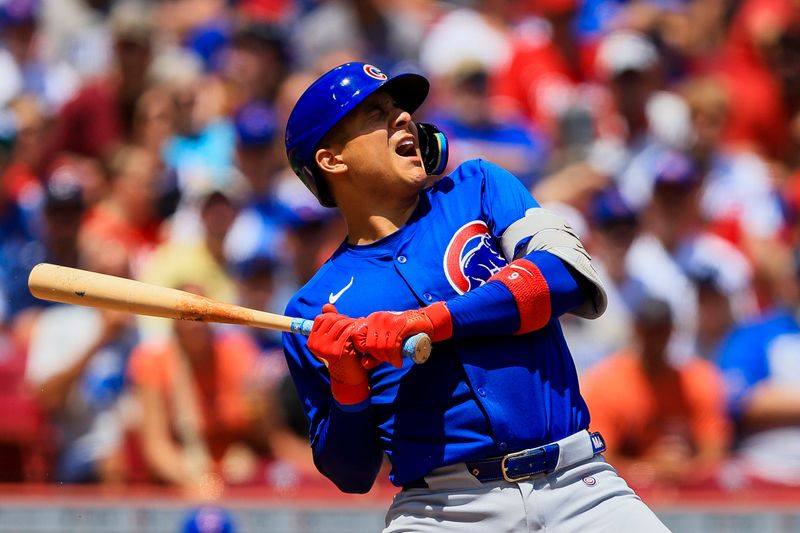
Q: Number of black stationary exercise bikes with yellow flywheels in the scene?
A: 0